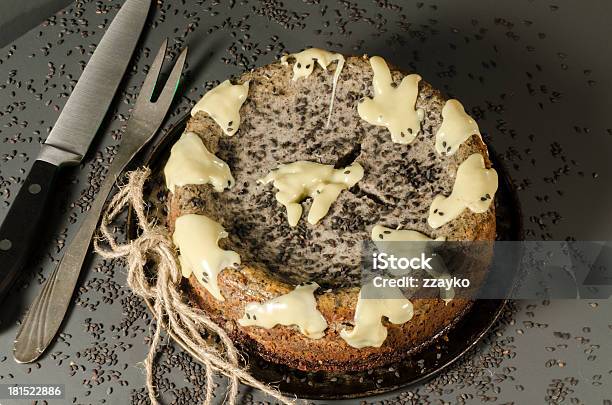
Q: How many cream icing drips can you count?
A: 11